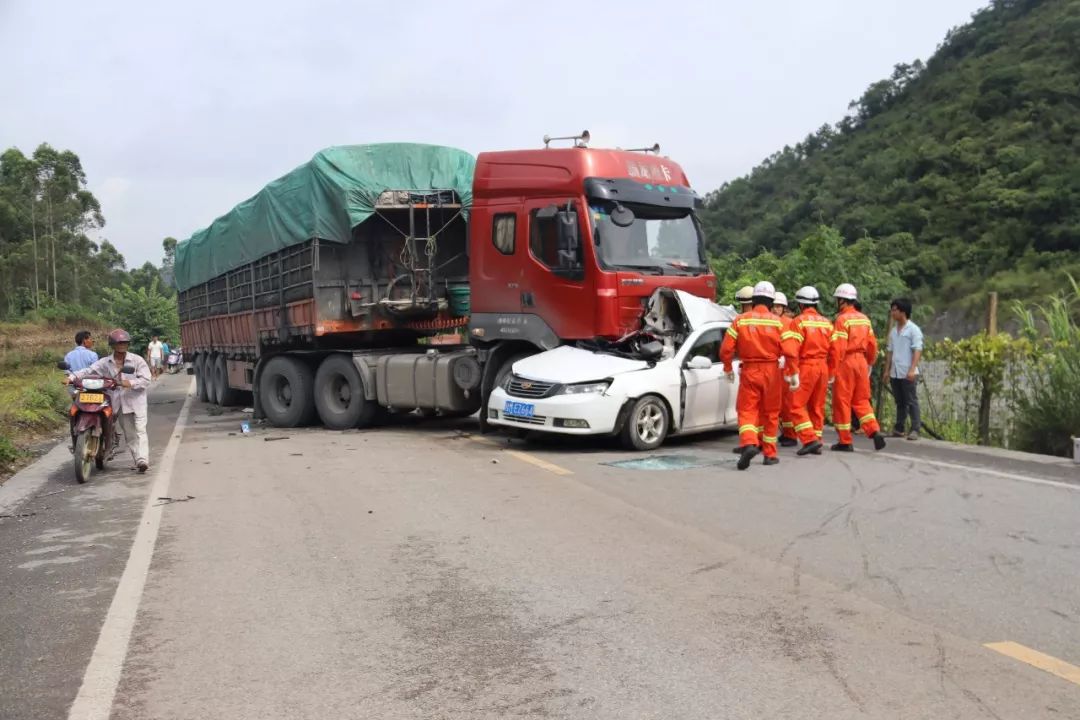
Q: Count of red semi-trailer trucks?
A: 1